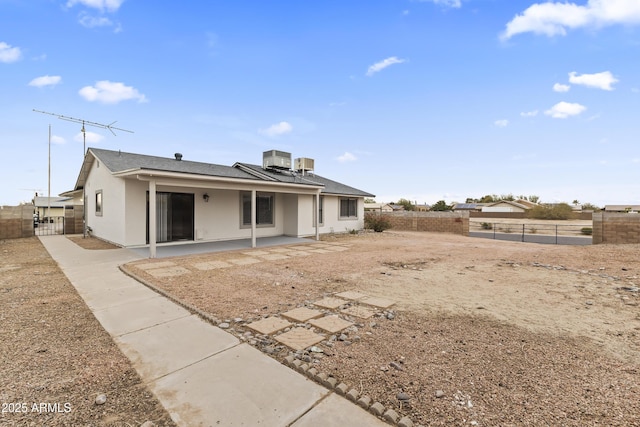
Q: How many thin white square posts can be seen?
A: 3